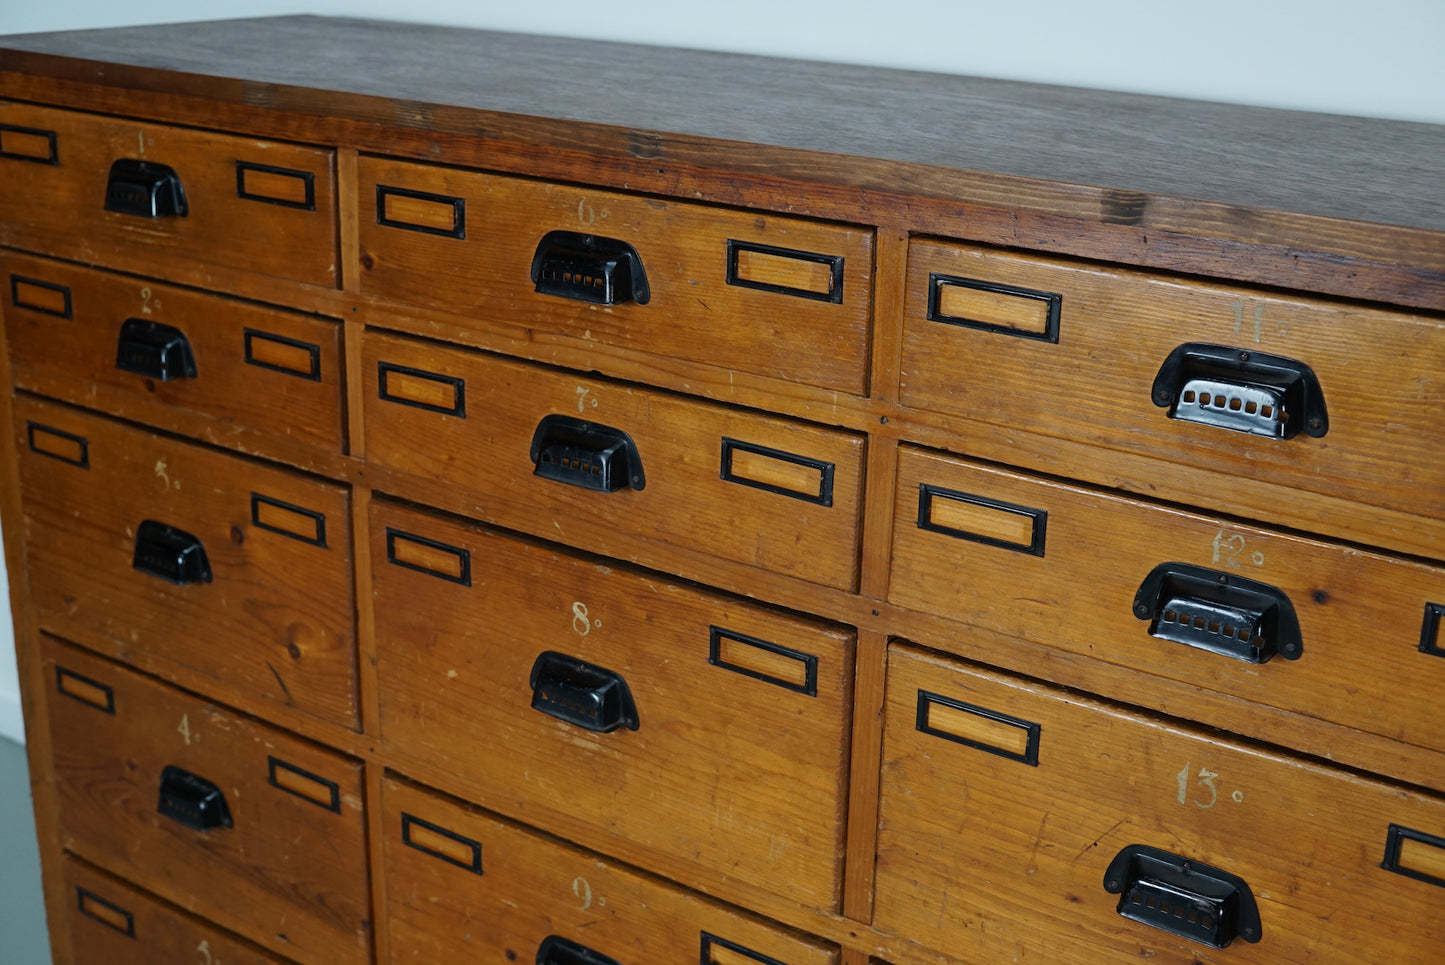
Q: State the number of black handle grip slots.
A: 11